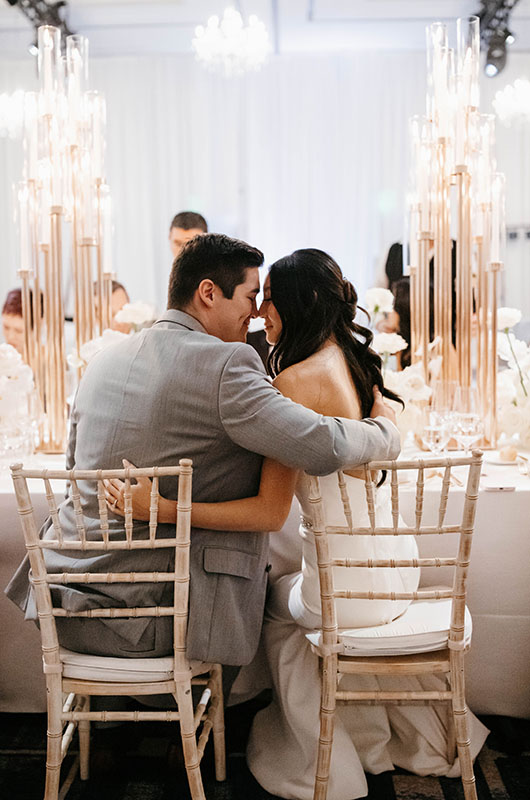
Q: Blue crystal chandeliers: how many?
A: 0